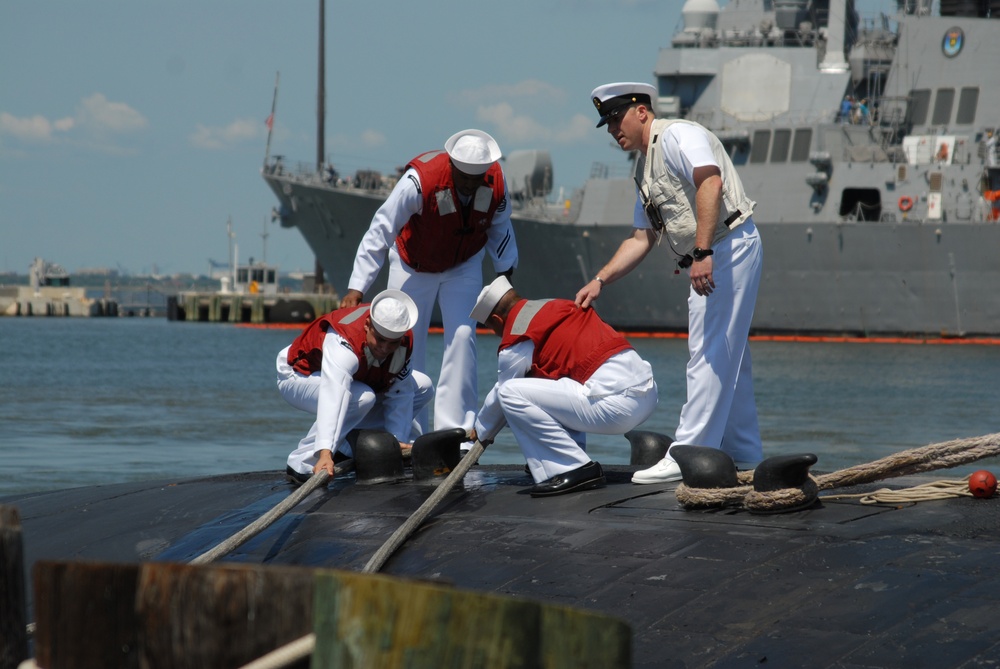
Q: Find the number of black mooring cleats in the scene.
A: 5